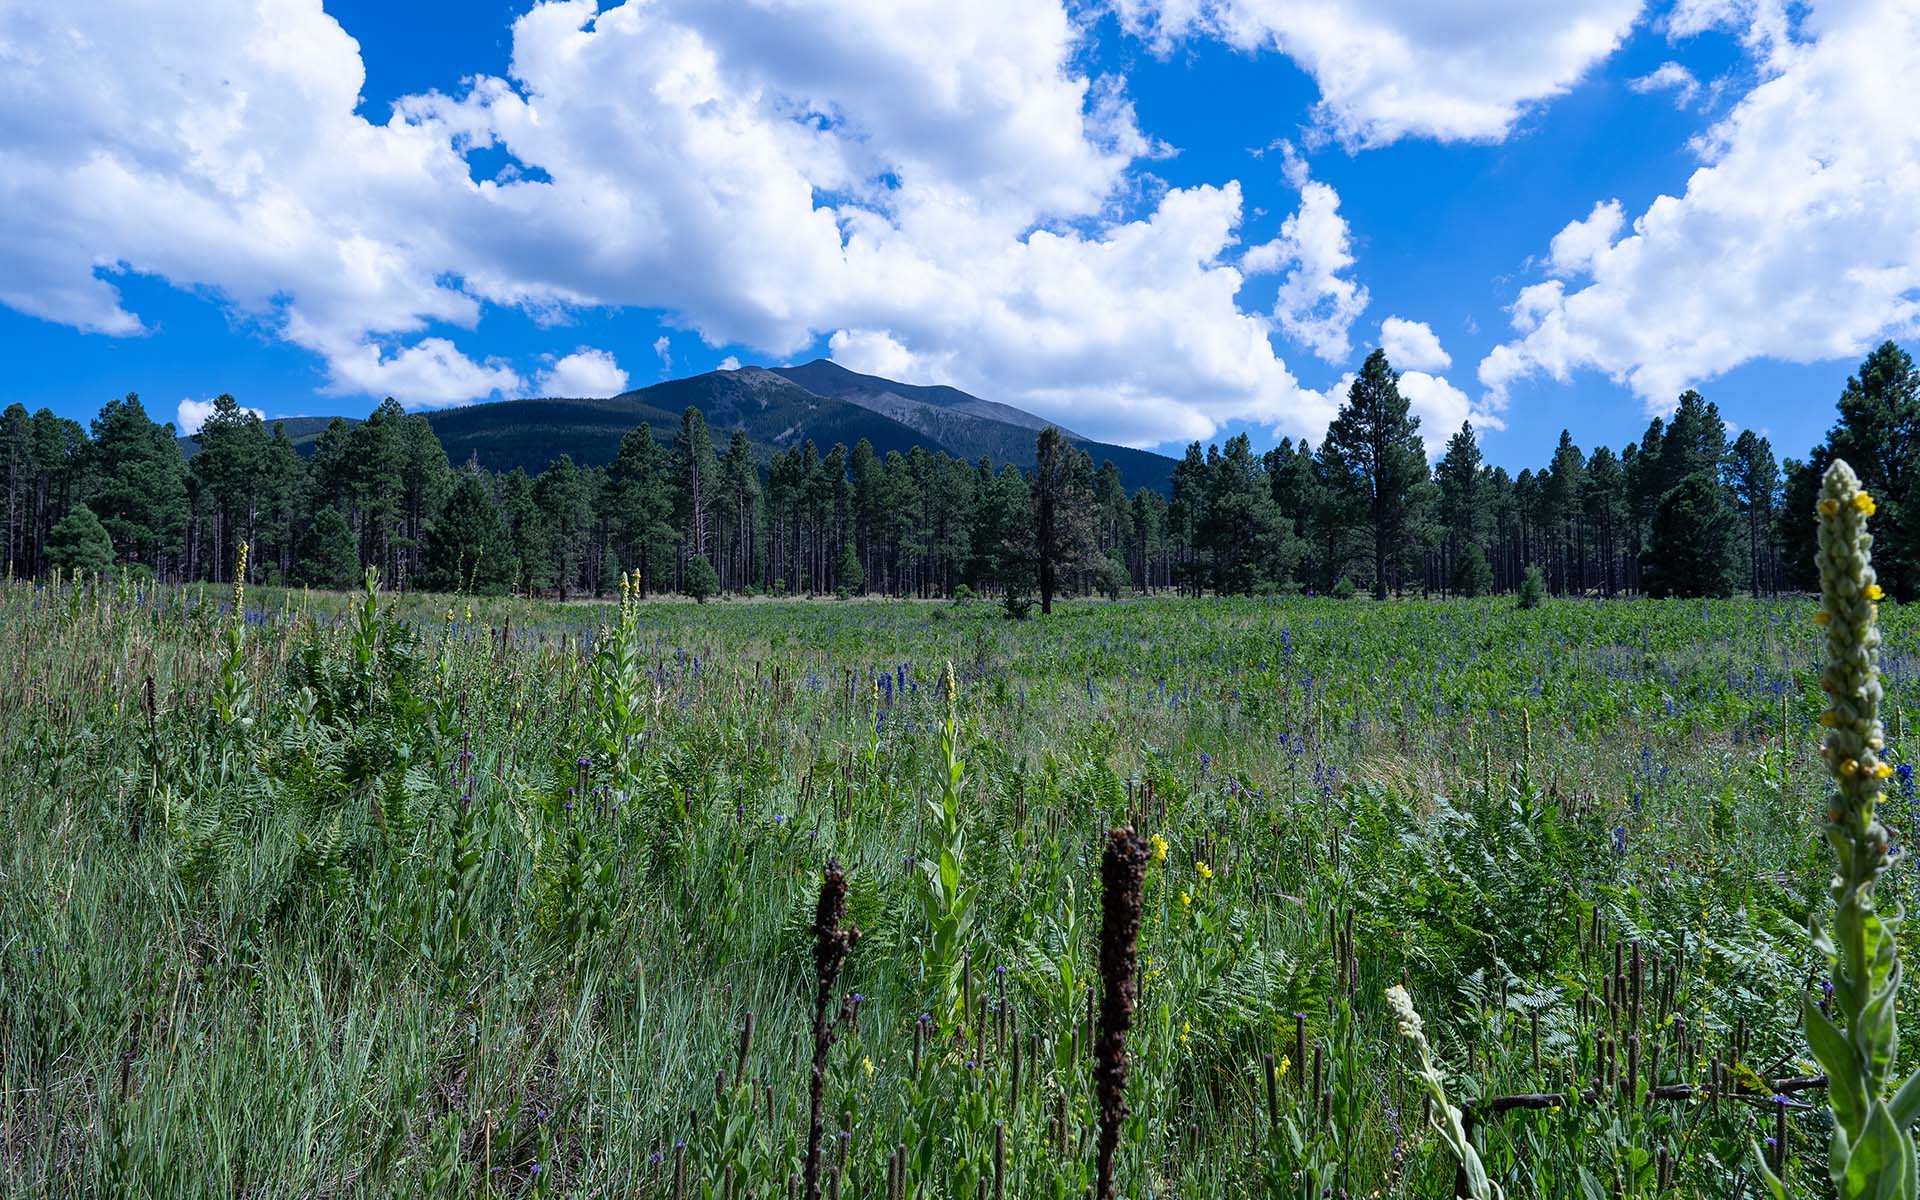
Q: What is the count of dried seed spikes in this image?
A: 2